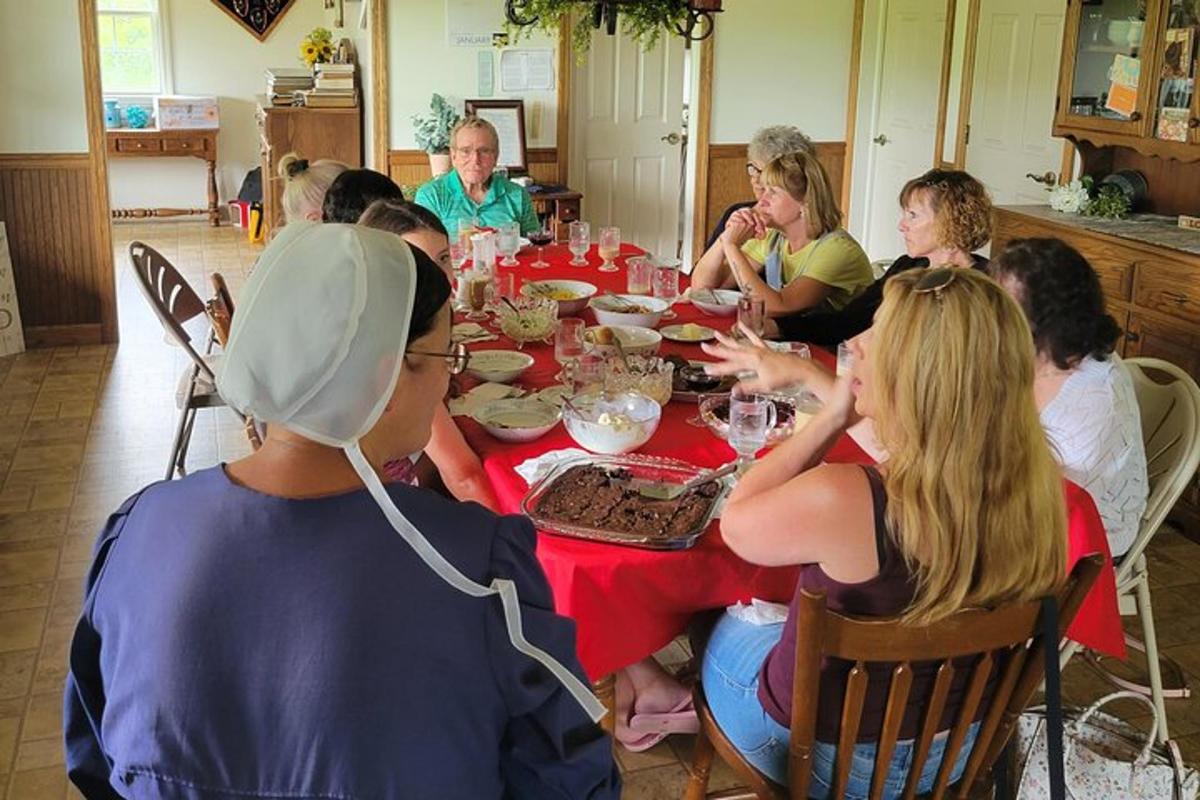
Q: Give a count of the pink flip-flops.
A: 2